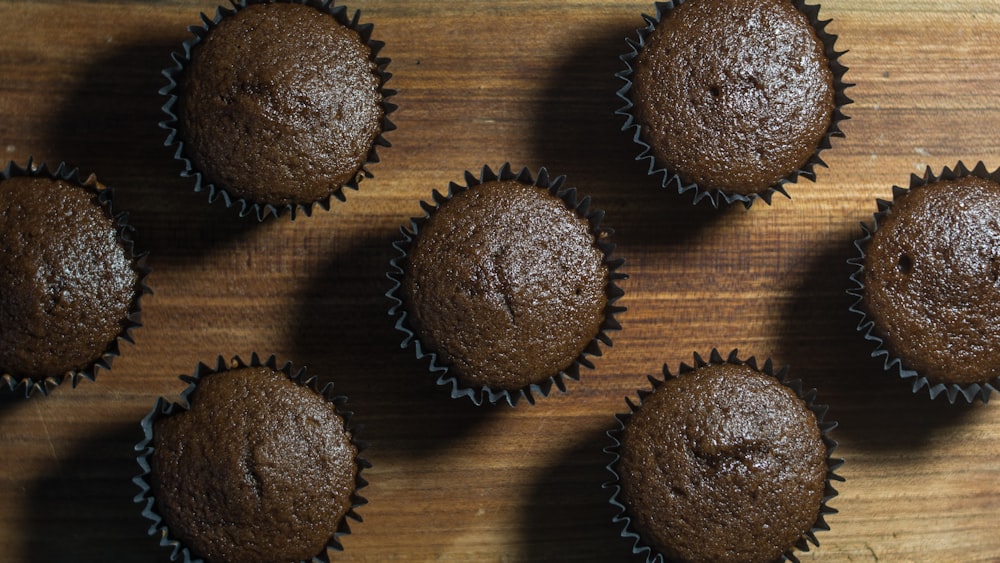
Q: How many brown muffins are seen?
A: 7